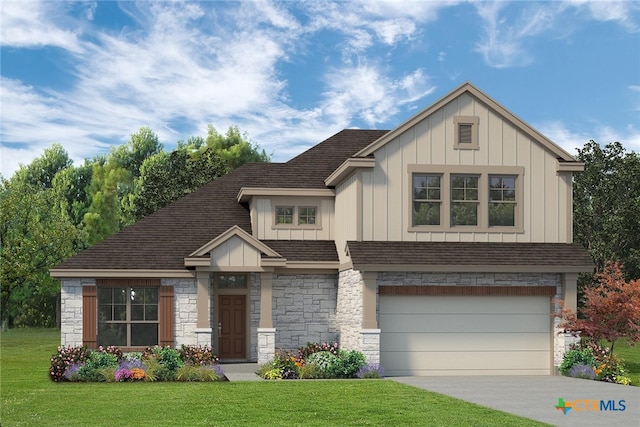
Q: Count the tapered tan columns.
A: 4